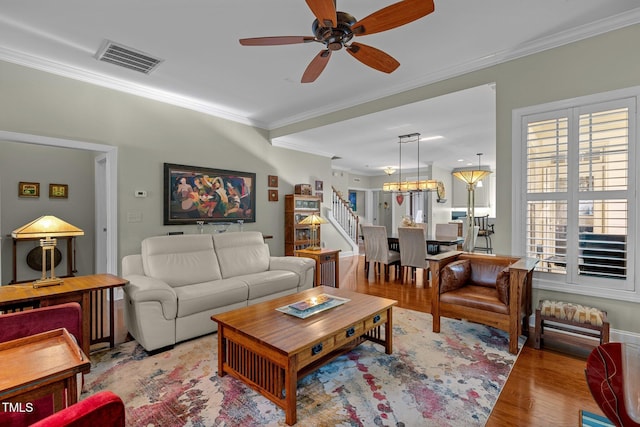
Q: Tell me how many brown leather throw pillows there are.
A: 2